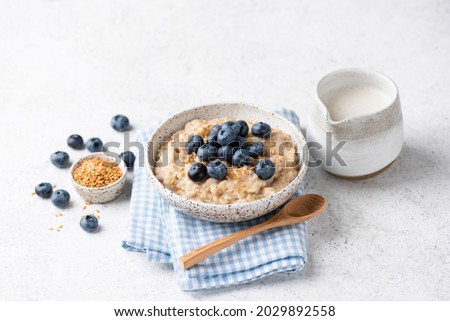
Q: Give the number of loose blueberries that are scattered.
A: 8